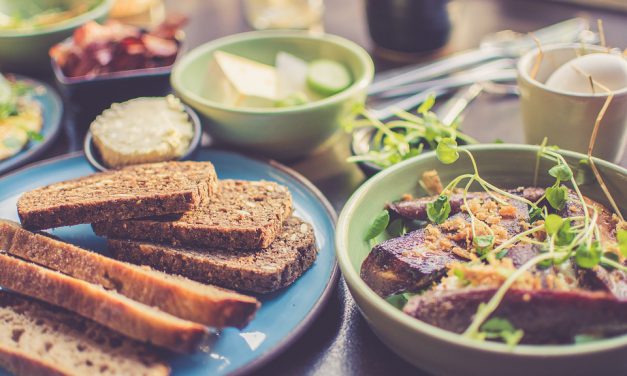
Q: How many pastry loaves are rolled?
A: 0